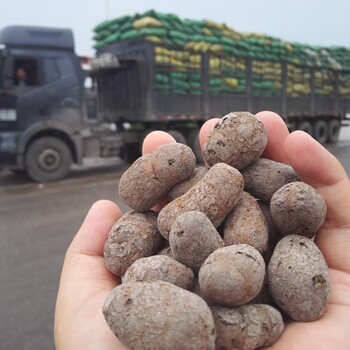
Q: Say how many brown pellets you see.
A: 14